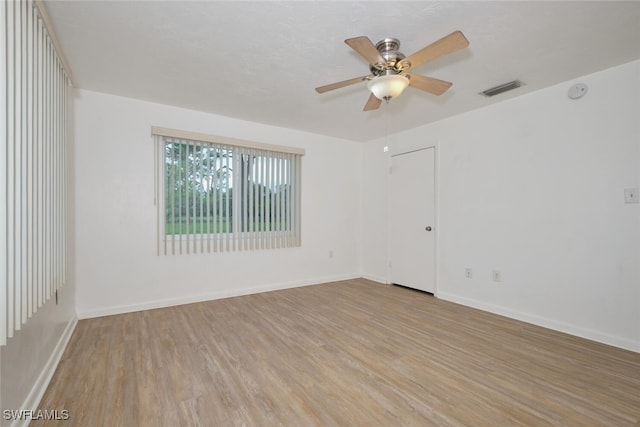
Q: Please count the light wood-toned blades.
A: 5